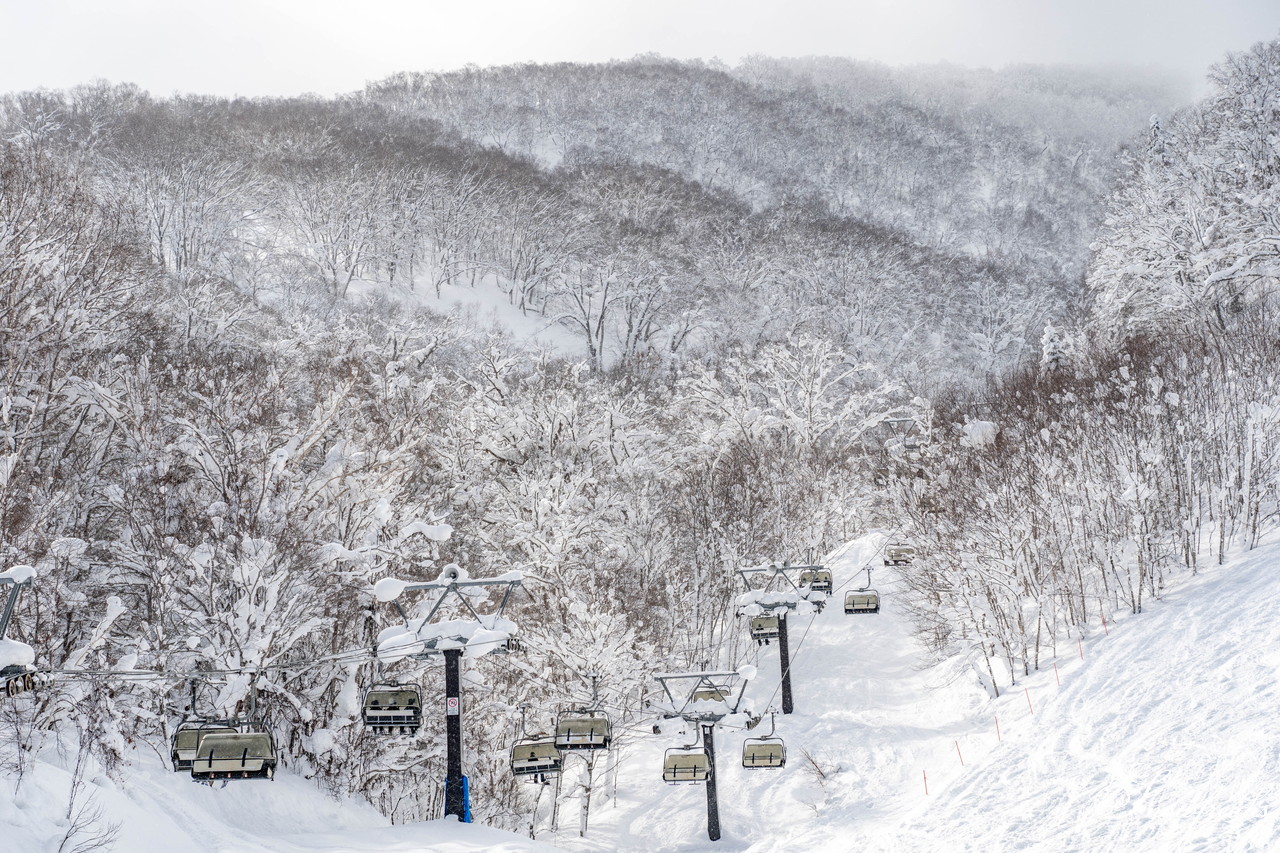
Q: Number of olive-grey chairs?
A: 12